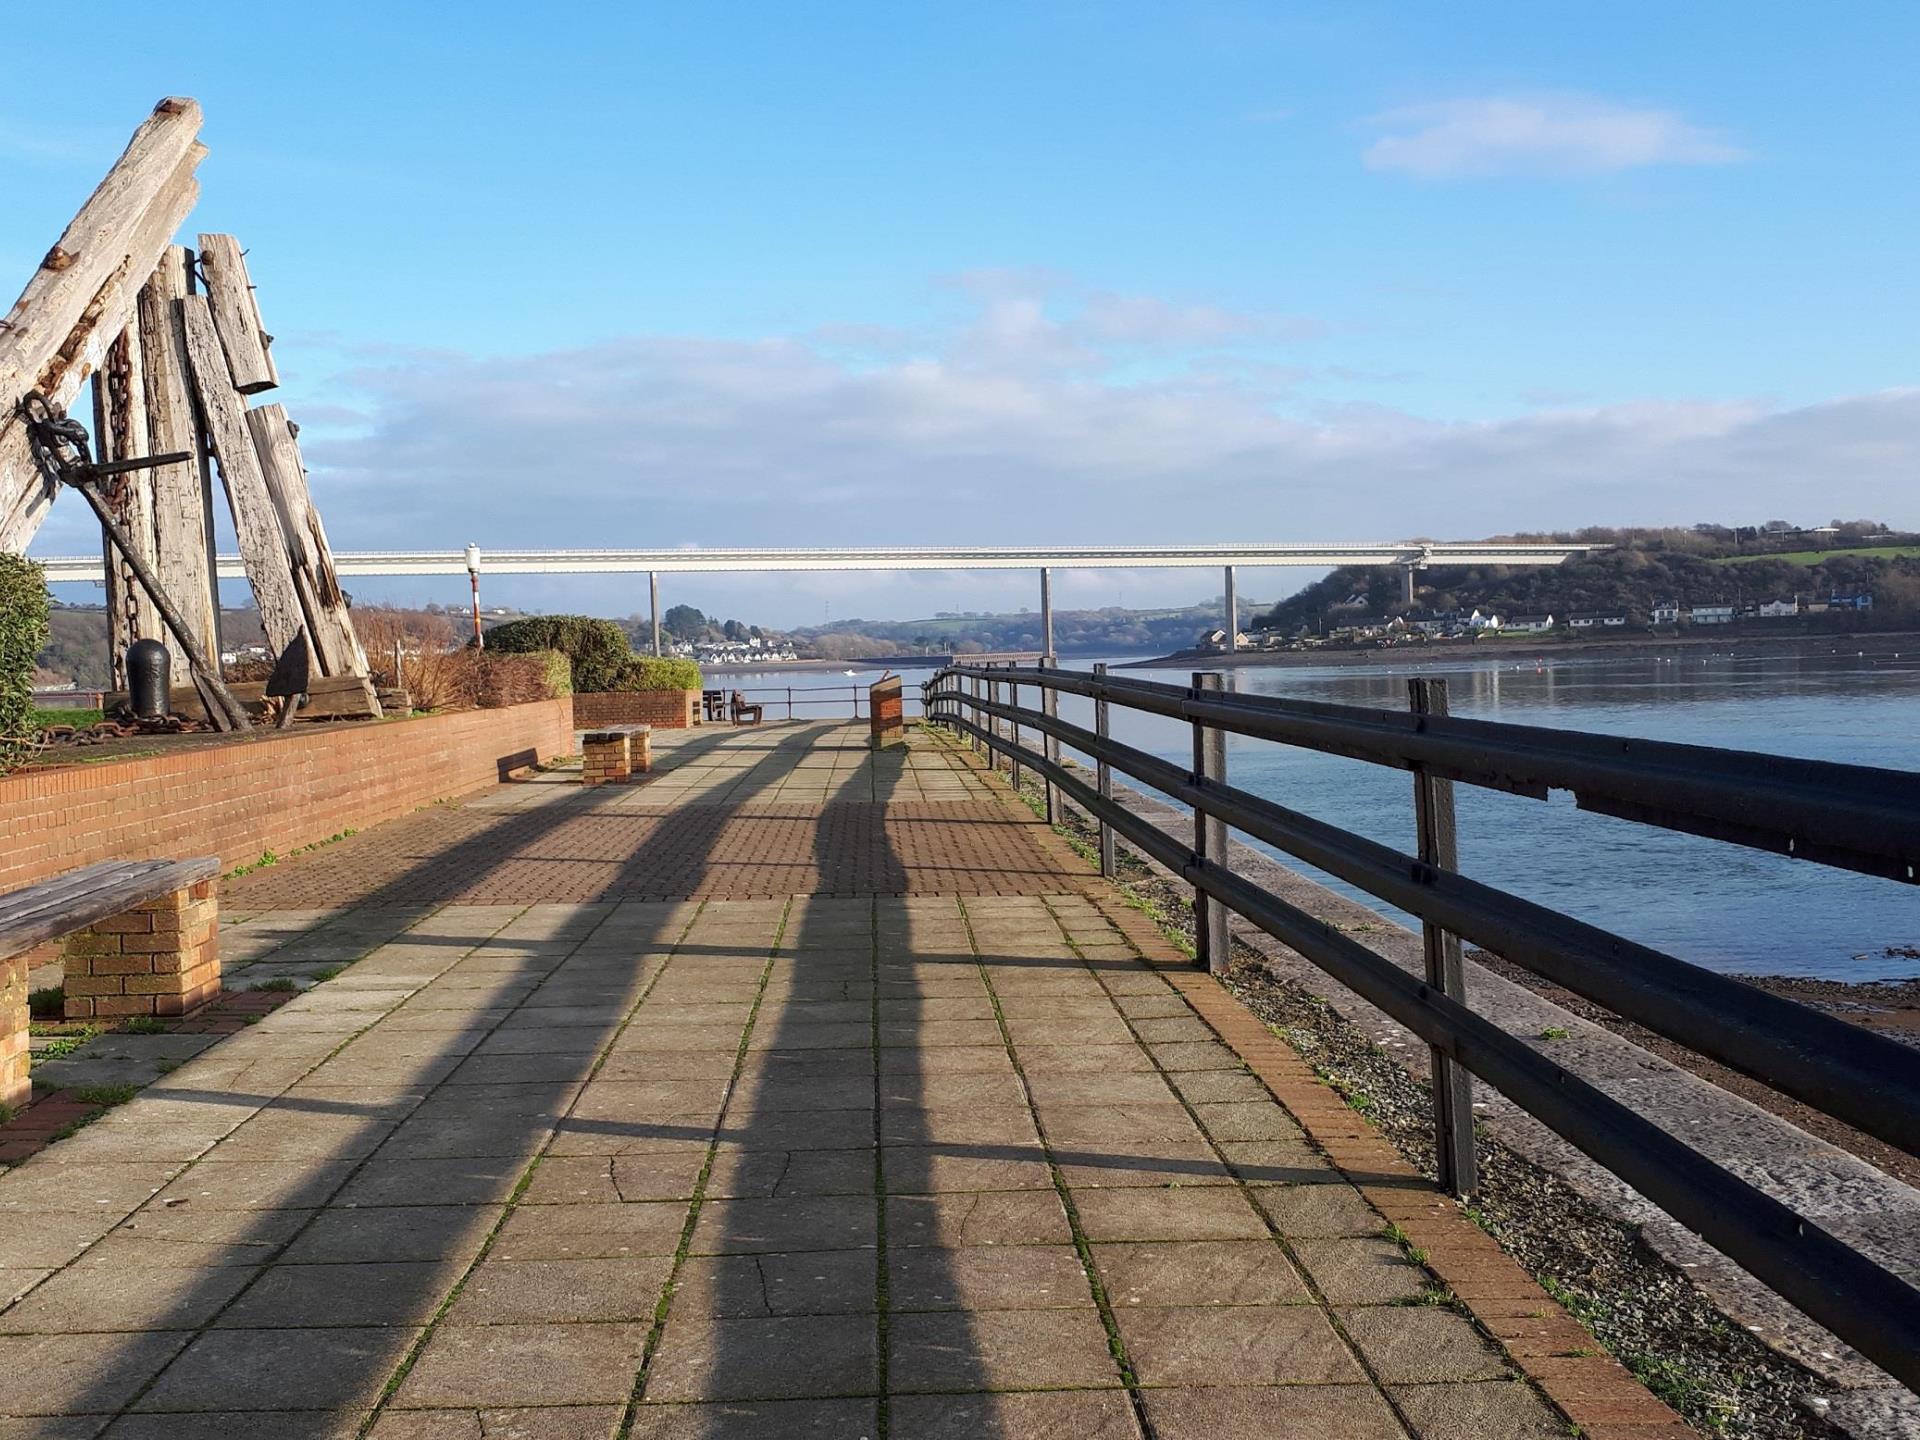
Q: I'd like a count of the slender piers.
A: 4